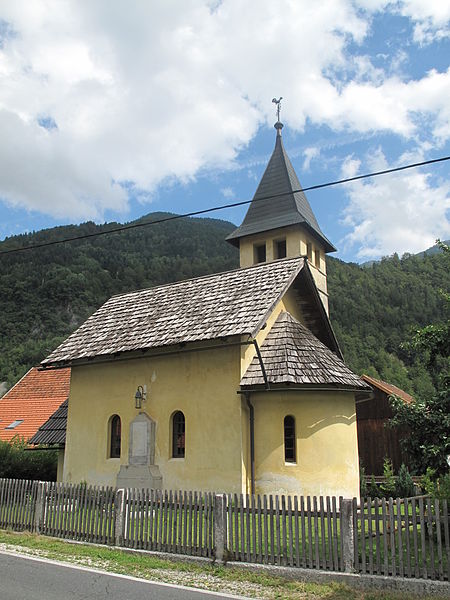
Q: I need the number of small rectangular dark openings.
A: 4